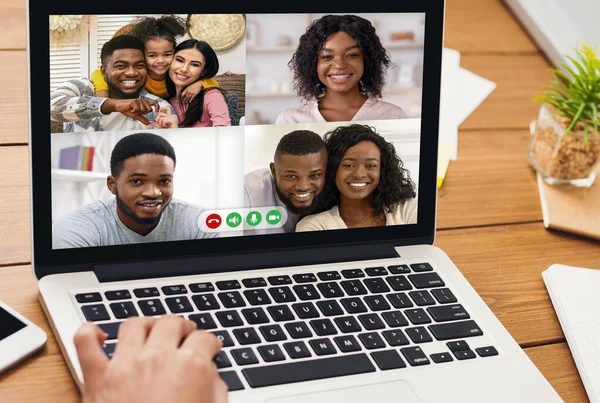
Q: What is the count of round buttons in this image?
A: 4